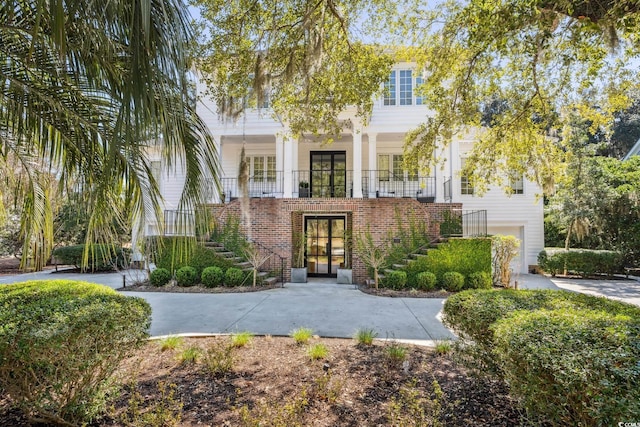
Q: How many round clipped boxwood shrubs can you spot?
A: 8